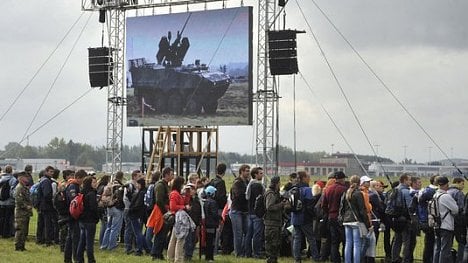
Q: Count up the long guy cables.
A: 6